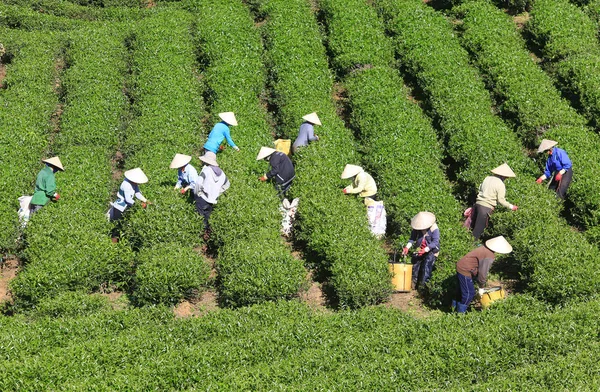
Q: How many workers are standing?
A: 12